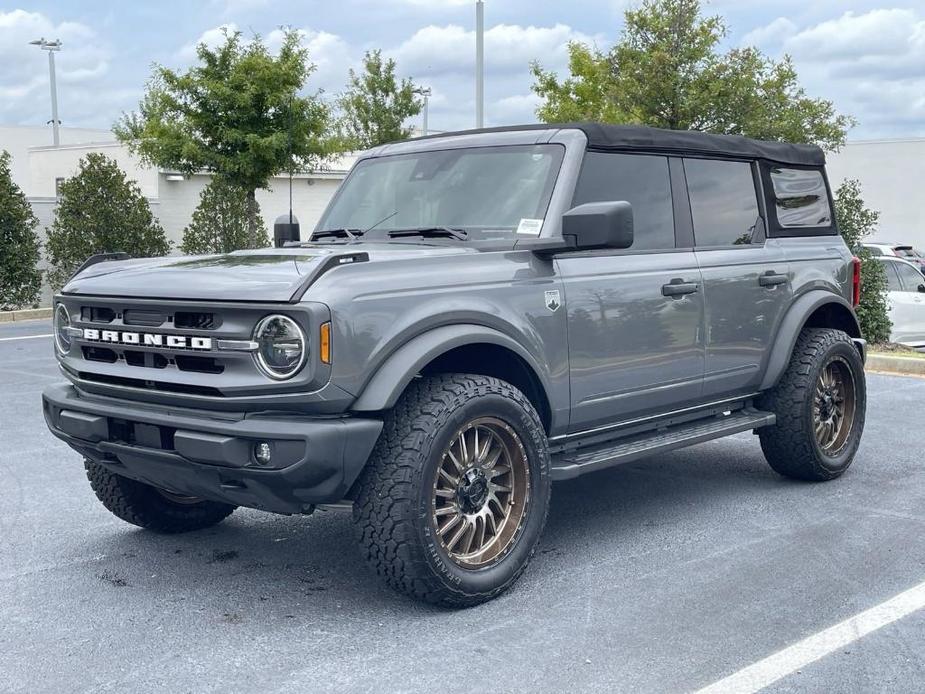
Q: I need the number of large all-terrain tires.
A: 3